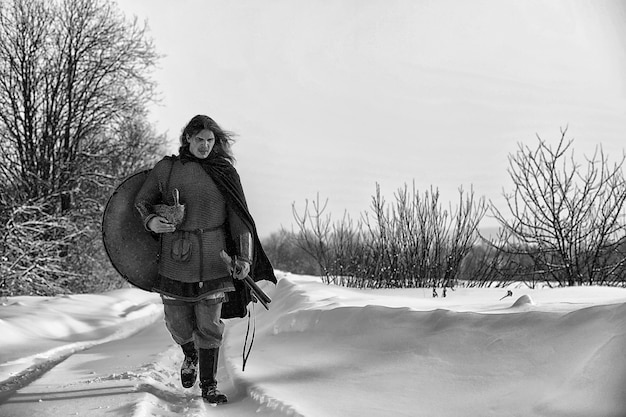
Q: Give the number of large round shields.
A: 1